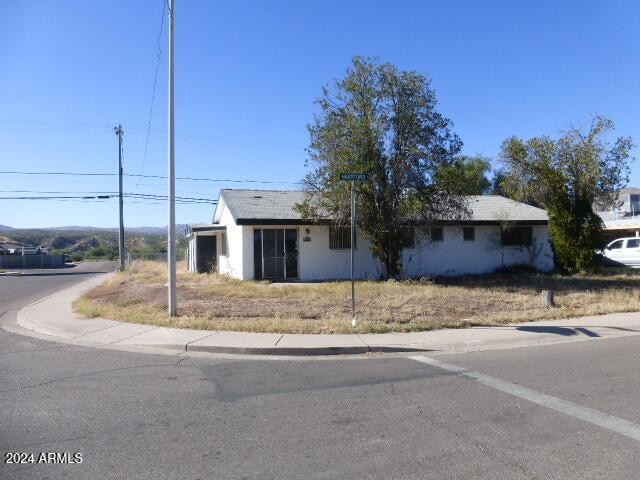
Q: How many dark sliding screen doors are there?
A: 1